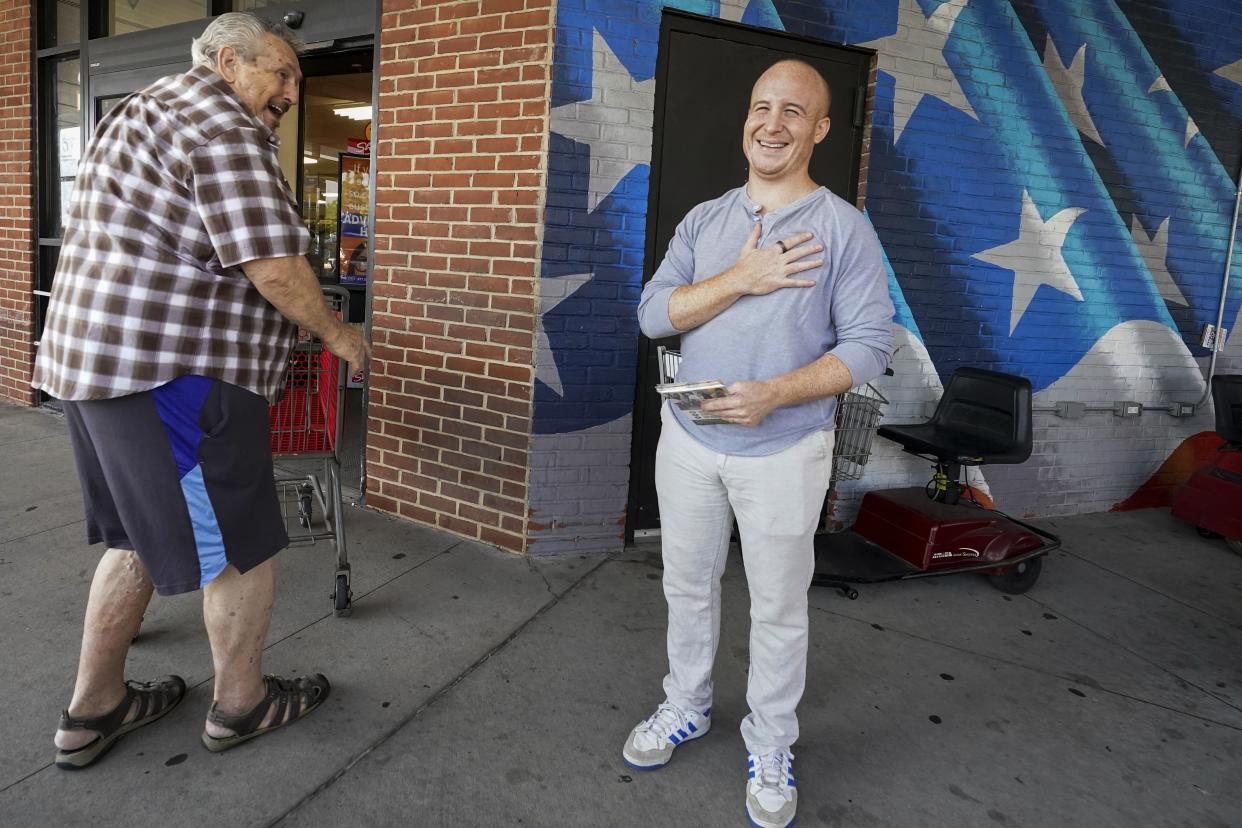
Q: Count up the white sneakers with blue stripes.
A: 2